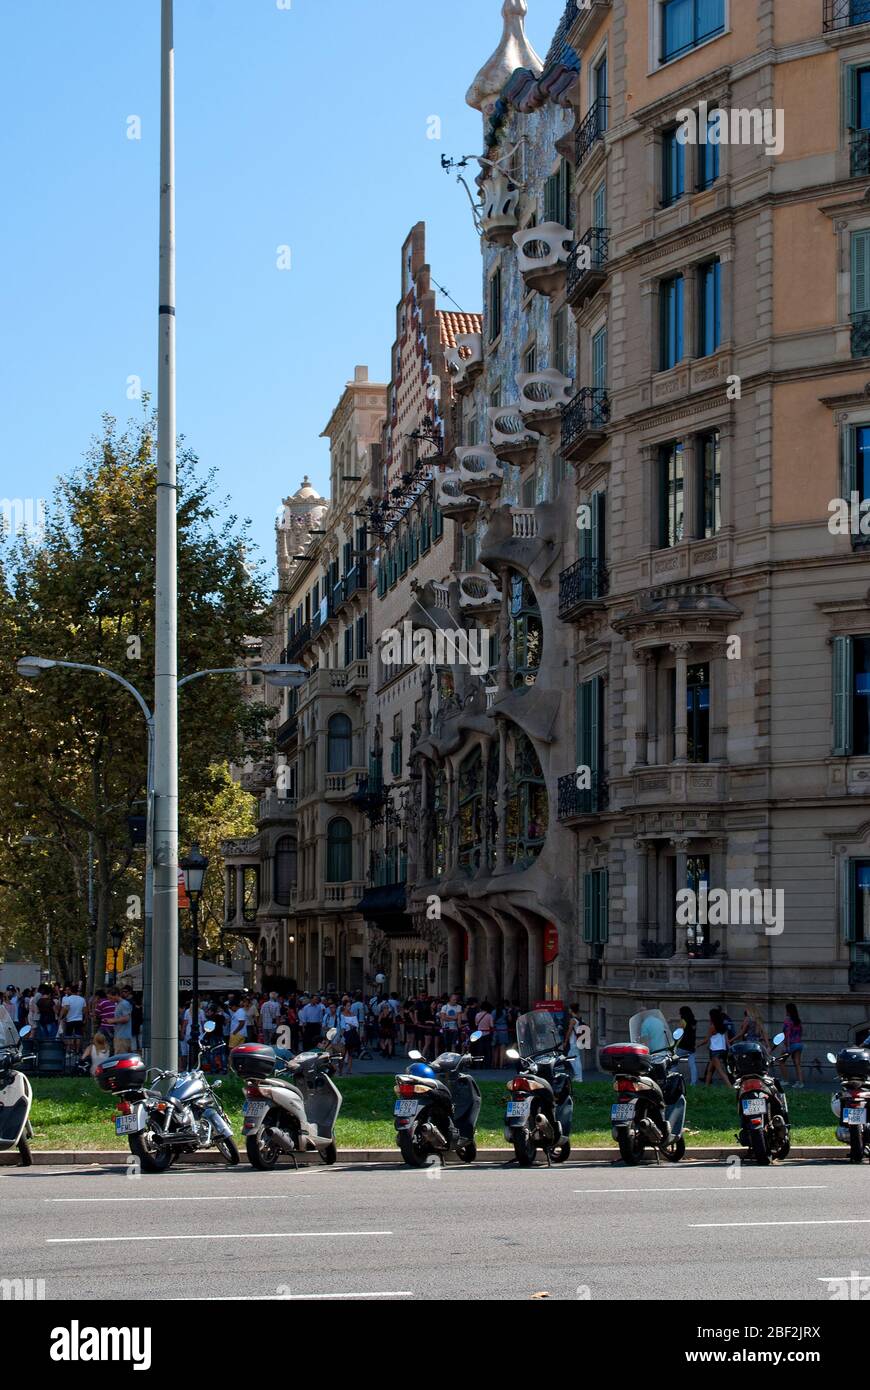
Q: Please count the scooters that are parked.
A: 7